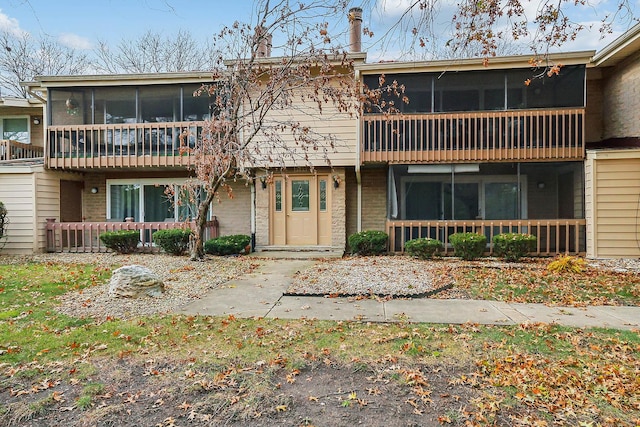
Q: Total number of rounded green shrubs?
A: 7